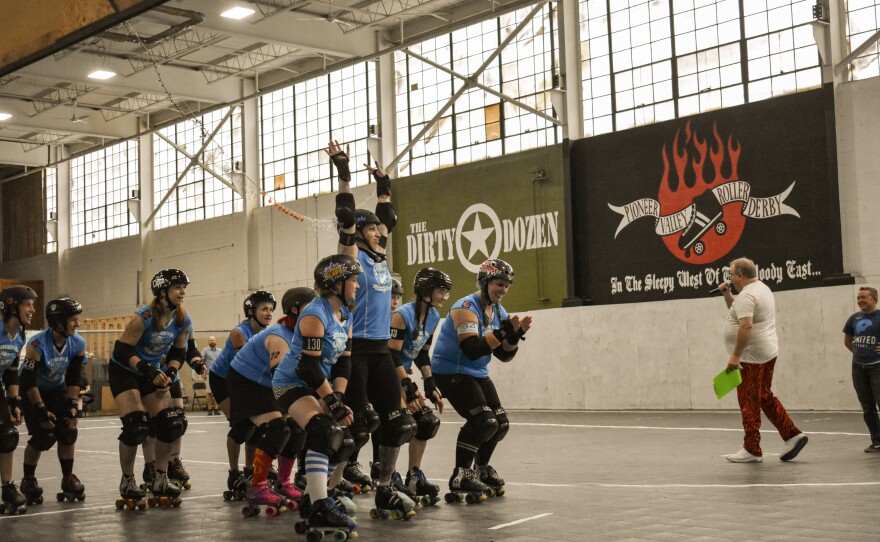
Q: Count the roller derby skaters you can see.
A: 11